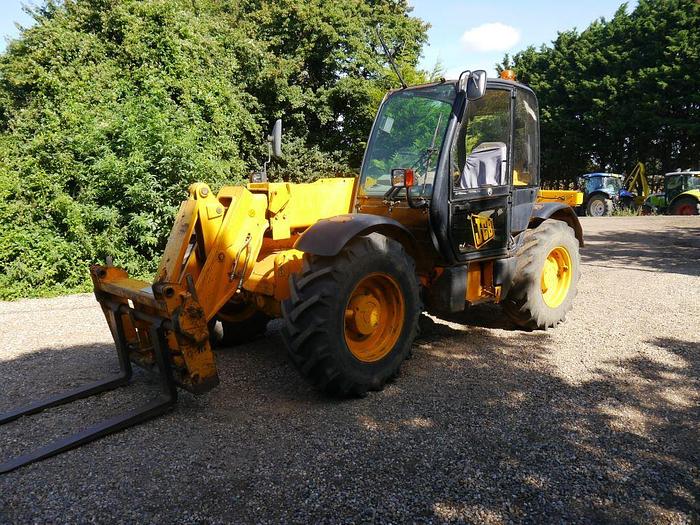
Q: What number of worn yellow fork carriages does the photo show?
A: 1